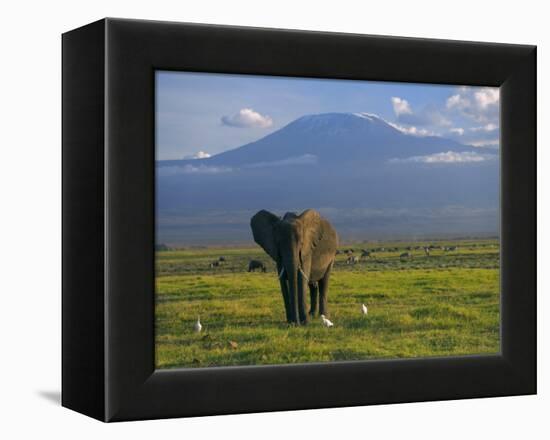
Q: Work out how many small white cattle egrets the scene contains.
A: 3